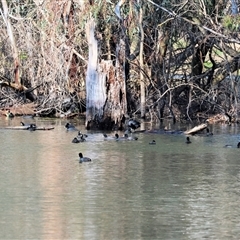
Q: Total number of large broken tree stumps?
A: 1